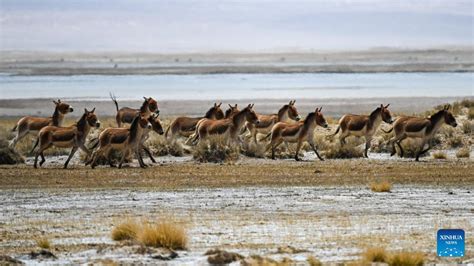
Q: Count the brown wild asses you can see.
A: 12